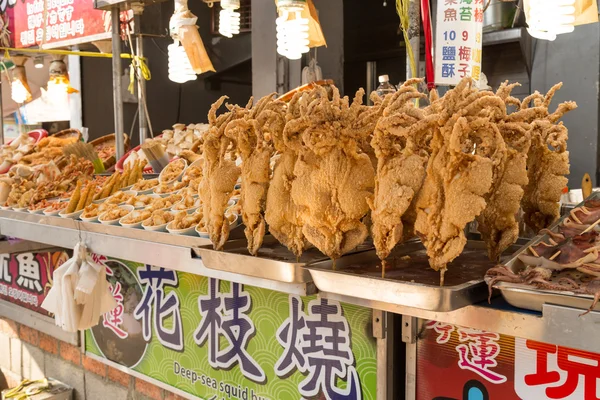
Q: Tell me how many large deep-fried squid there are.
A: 8